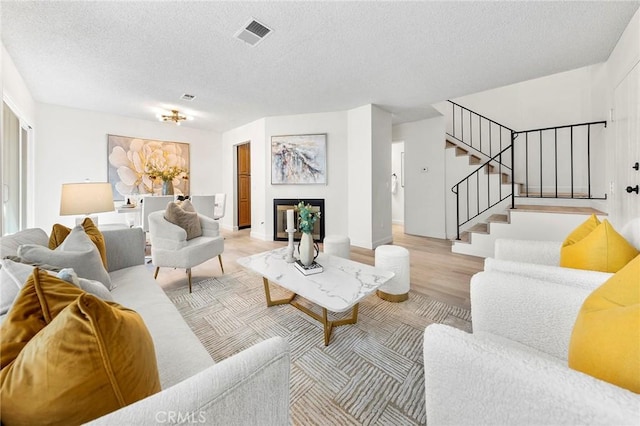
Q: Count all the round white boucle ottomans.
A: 2